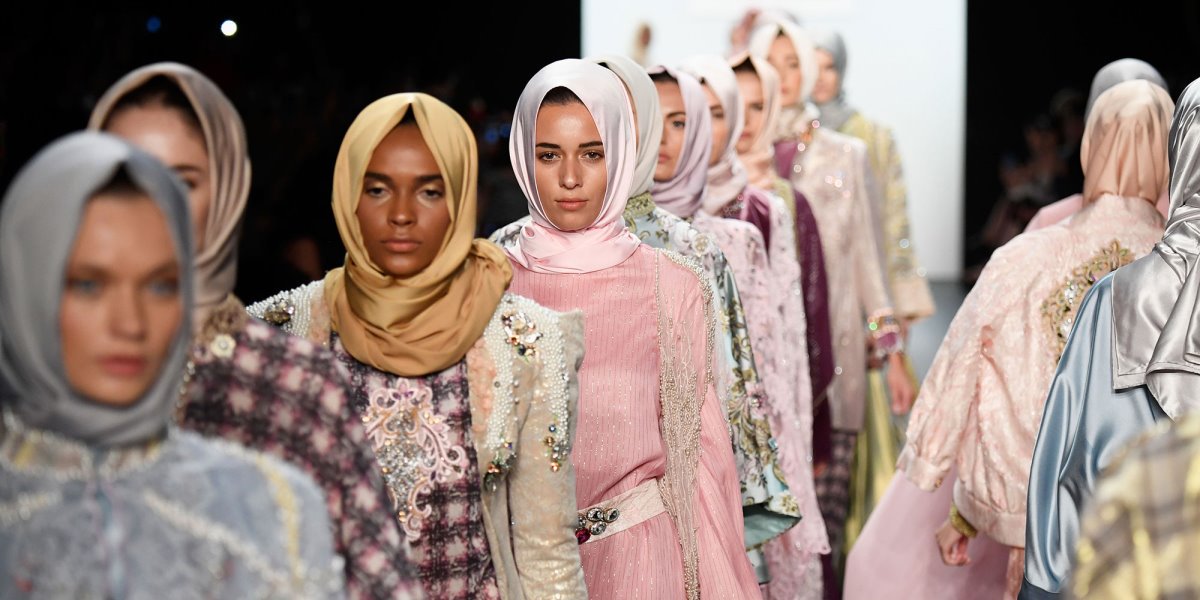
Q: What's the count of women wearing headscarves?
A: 13